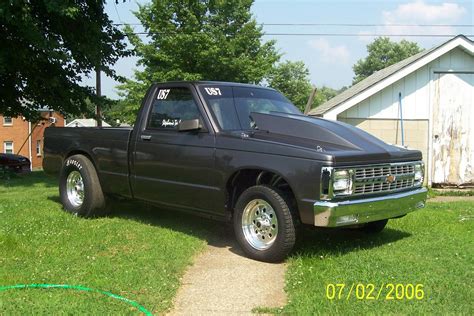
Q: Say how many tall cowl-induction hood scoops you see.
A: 1